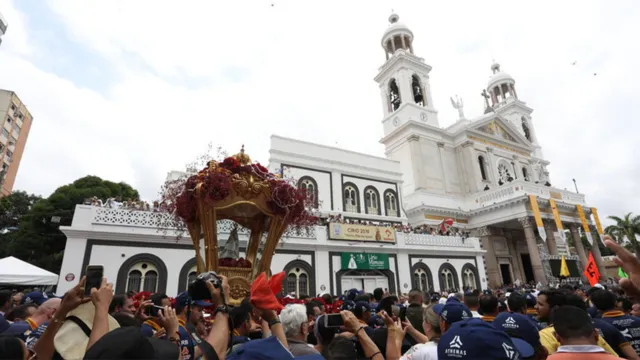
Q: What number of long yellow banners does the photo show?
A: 4